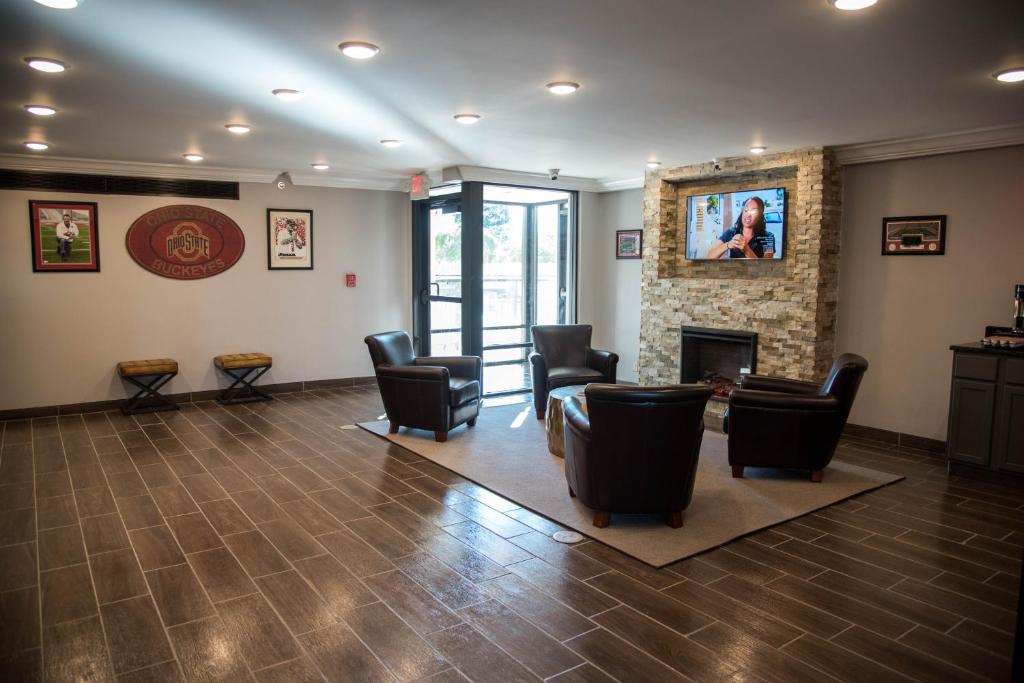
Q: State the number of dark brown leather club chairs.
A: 4